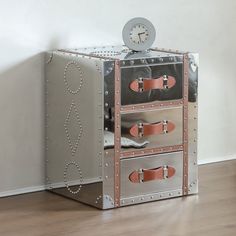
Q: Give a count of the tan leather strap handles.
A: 3